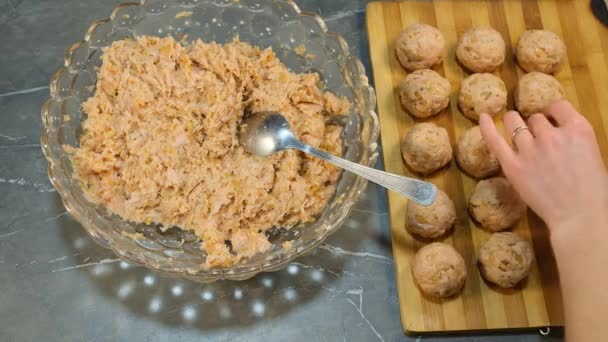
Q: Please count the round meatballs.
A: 12